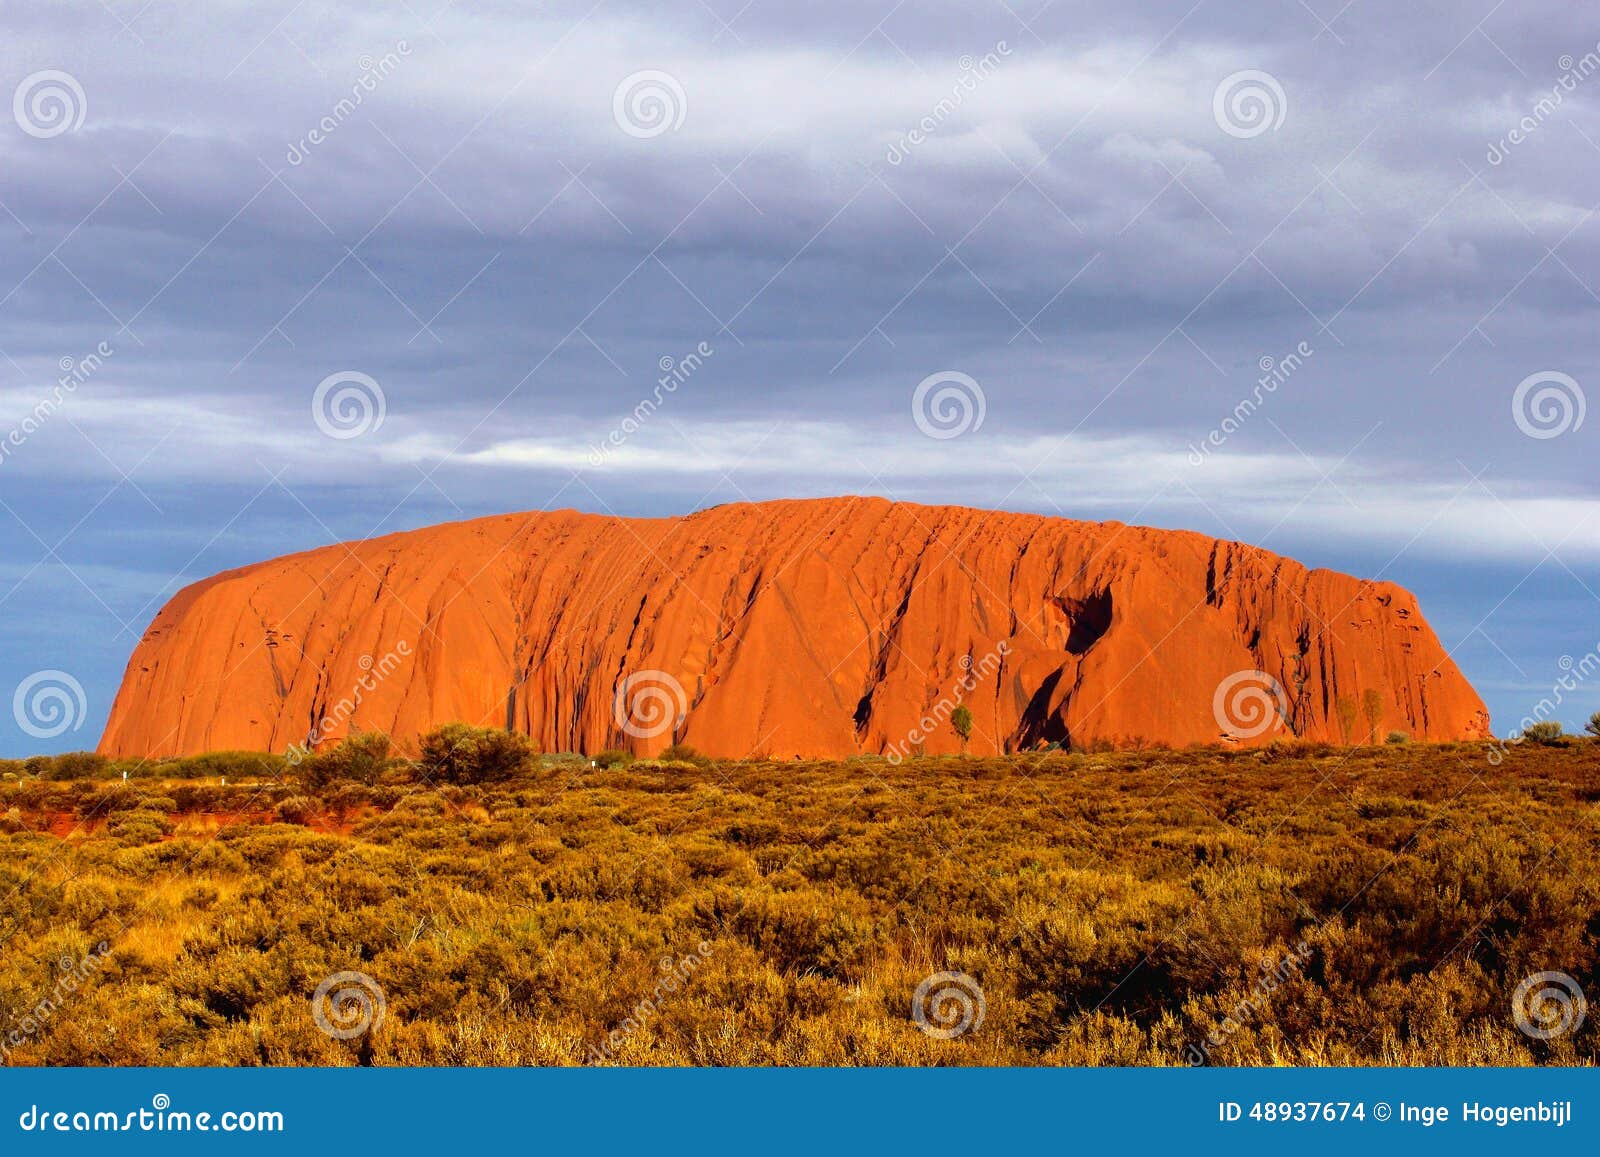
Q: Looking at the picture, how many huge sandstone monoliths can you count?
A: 1